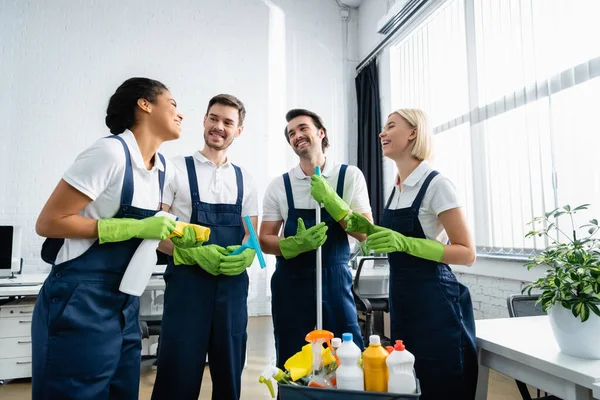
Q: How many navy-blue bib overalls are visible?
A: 4